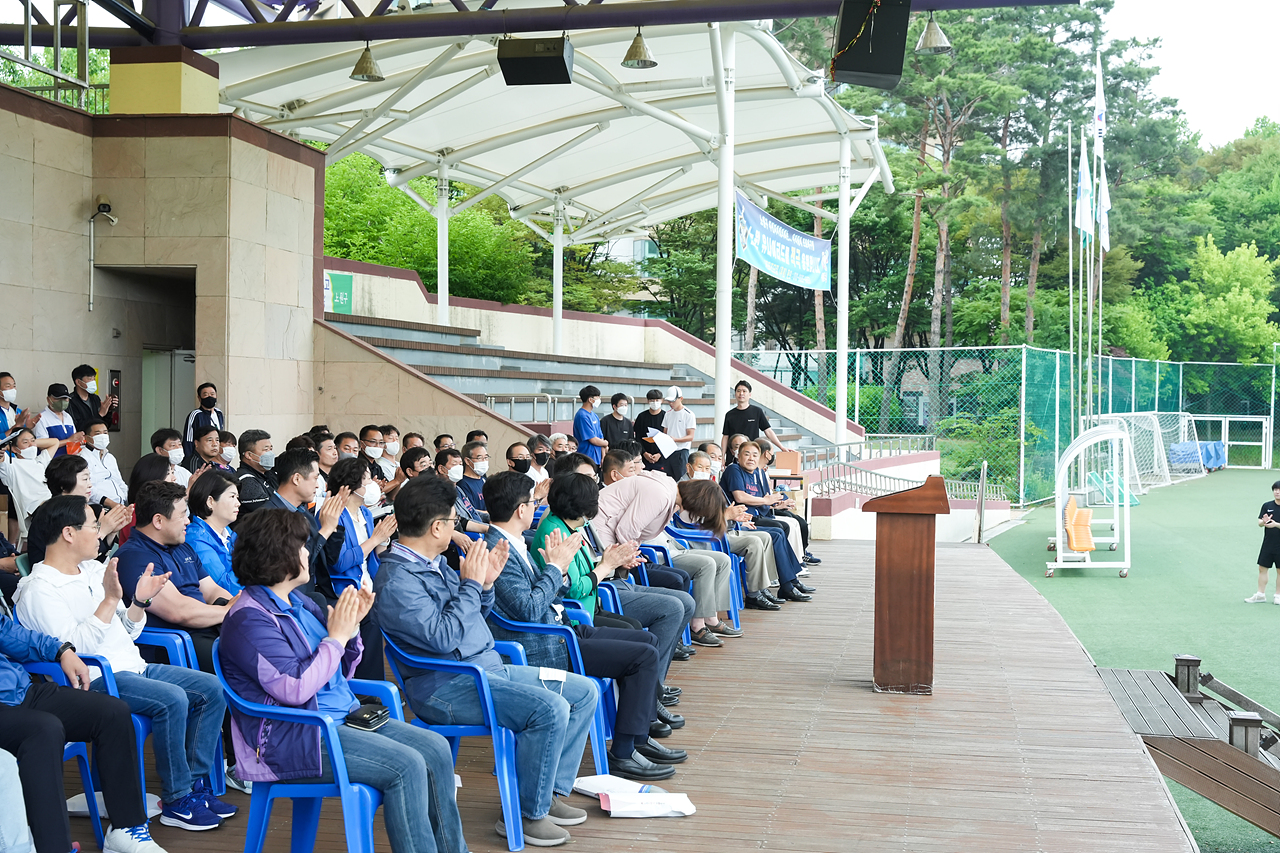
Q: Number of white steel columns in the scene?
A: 4